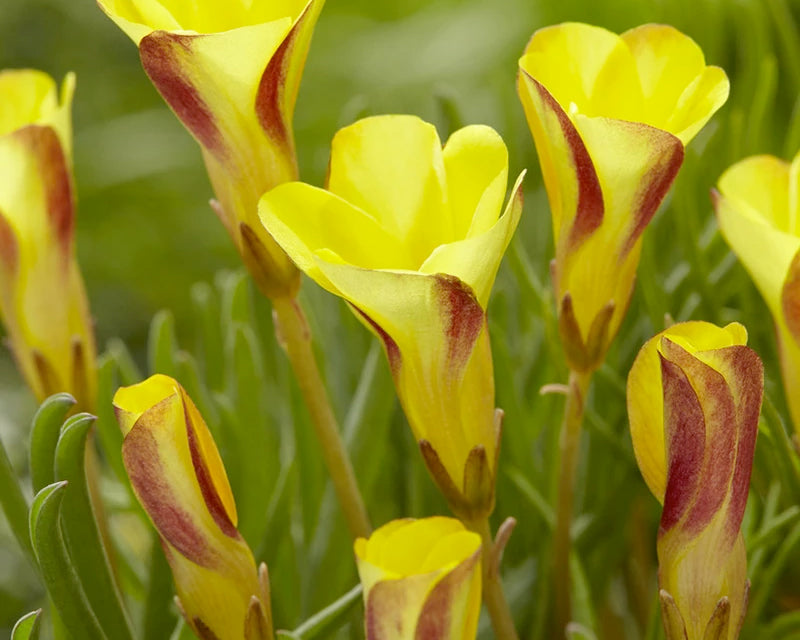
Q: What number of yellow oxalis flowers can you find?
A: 8